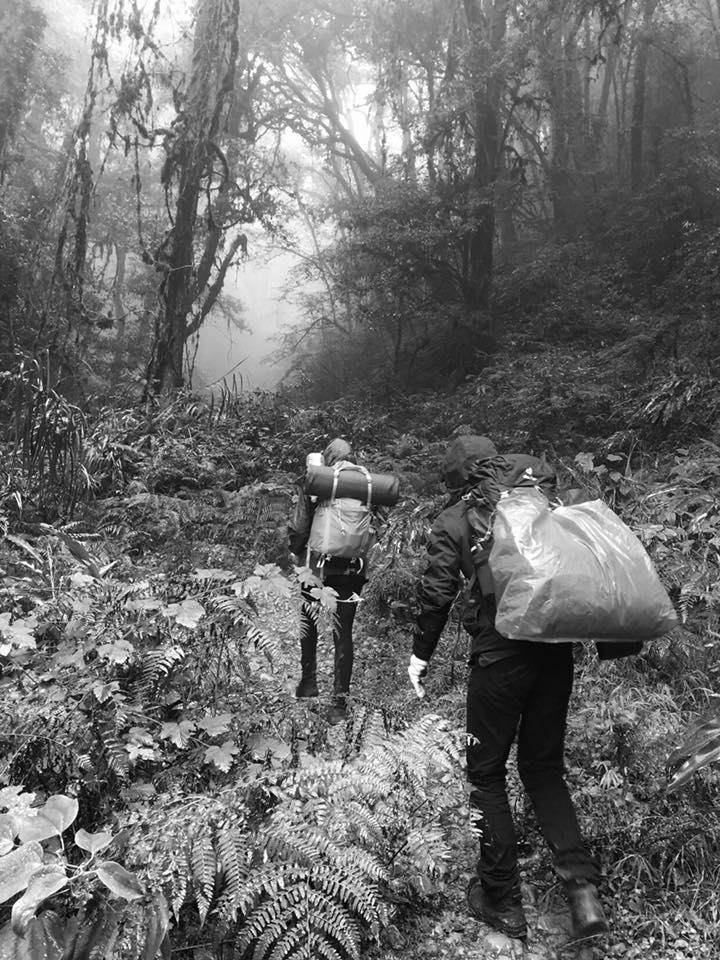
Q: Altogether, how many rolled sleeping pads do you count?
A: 1